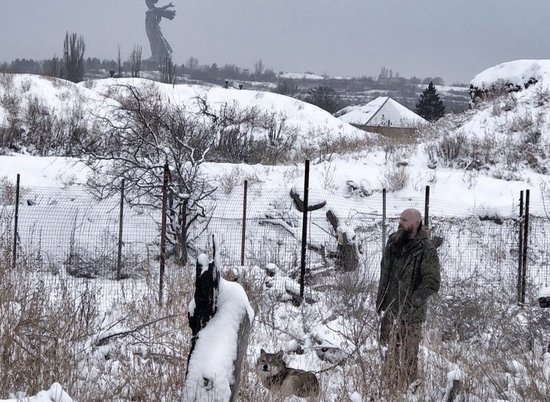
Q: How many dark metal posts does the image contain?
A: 9